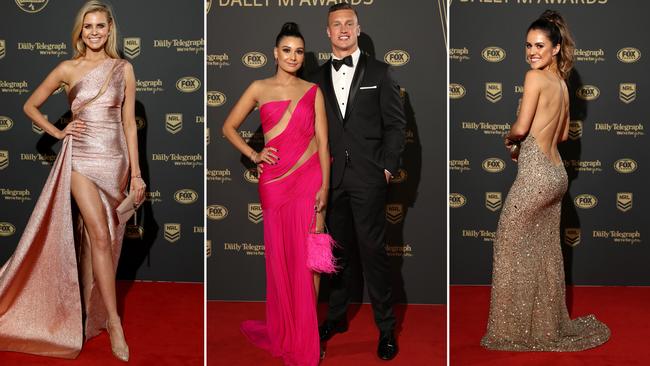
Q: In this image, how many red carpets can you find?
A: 3